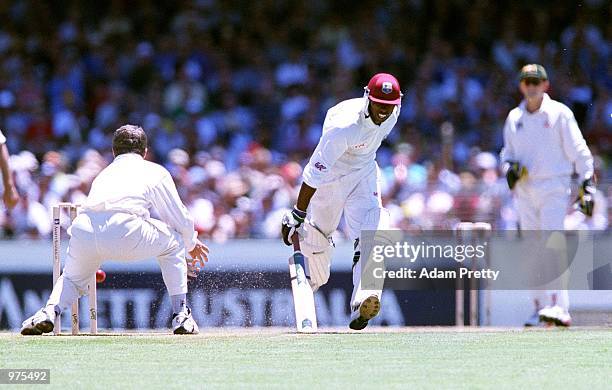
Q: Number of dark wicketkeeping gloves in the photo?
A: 2